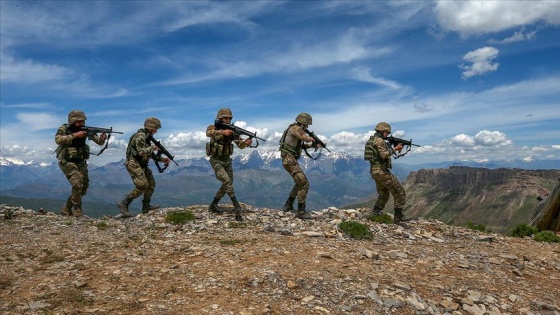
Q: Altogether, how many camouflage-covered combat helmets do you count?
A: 5